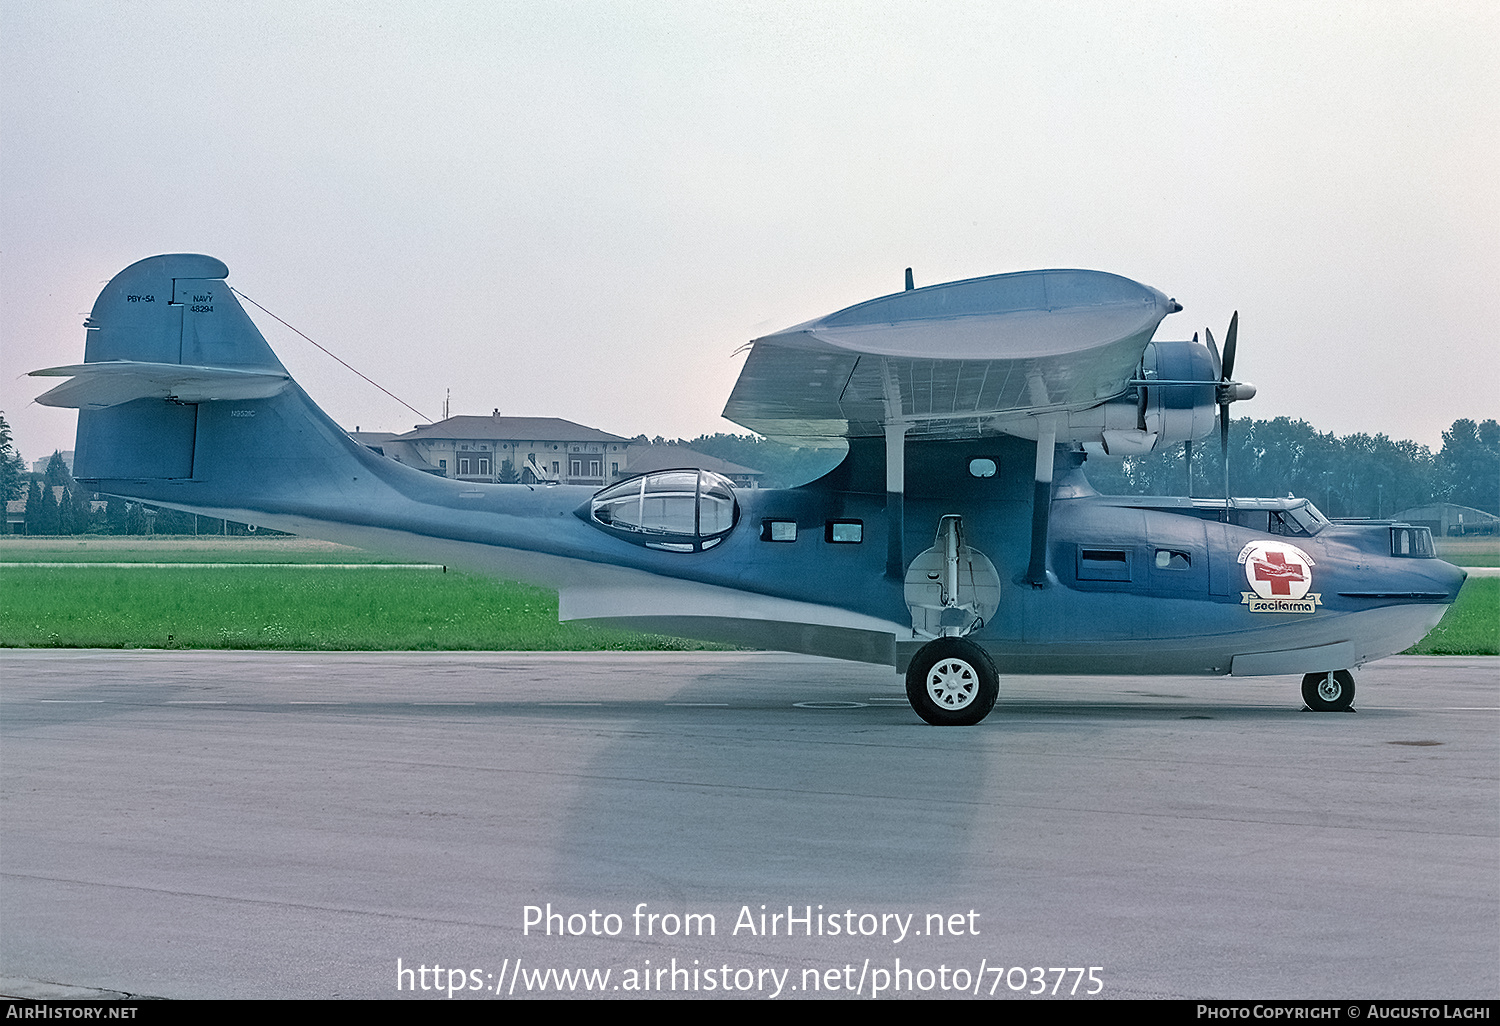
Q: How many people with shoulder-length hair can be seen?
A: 0